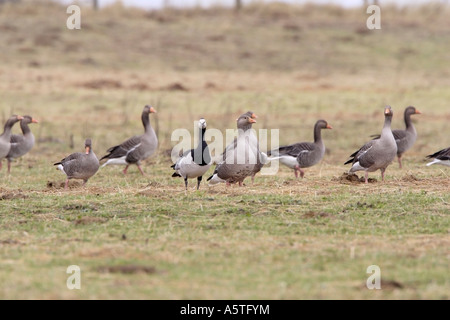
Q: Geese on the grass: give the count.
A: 11